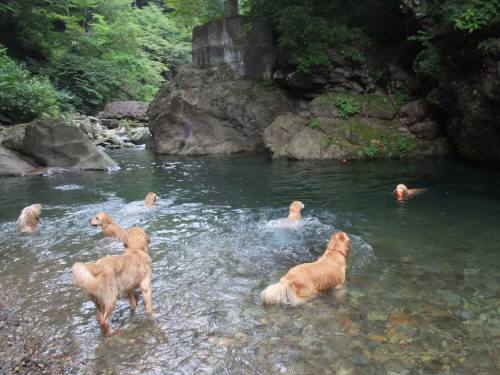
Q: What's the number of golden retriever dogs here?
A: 7